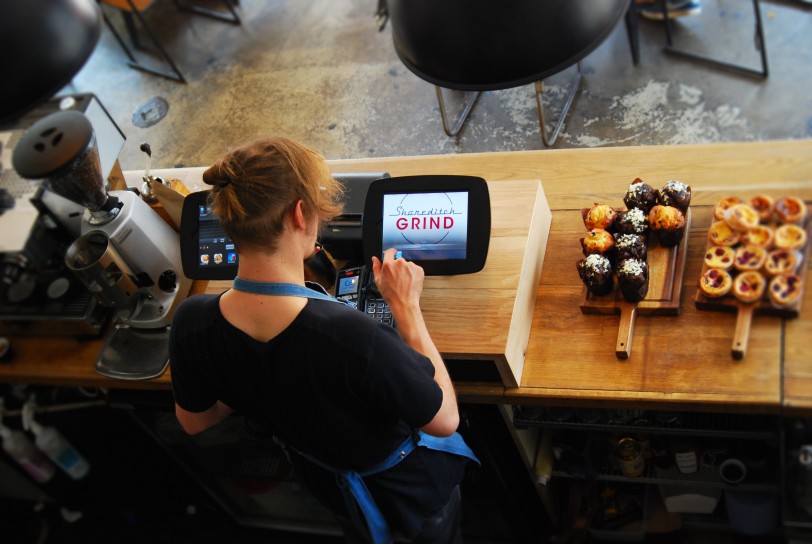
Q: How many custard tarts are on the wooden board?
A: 13